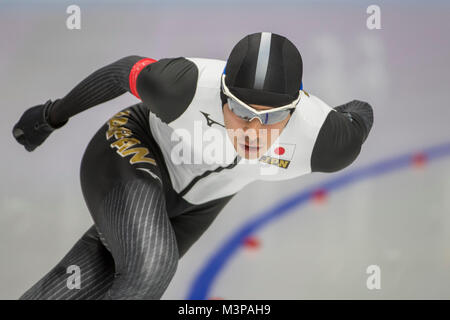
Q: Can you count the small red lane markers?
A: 3